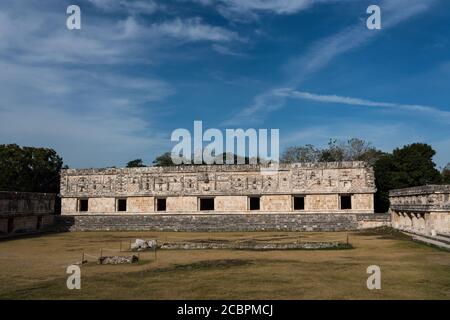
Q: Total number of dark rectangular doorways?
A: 7